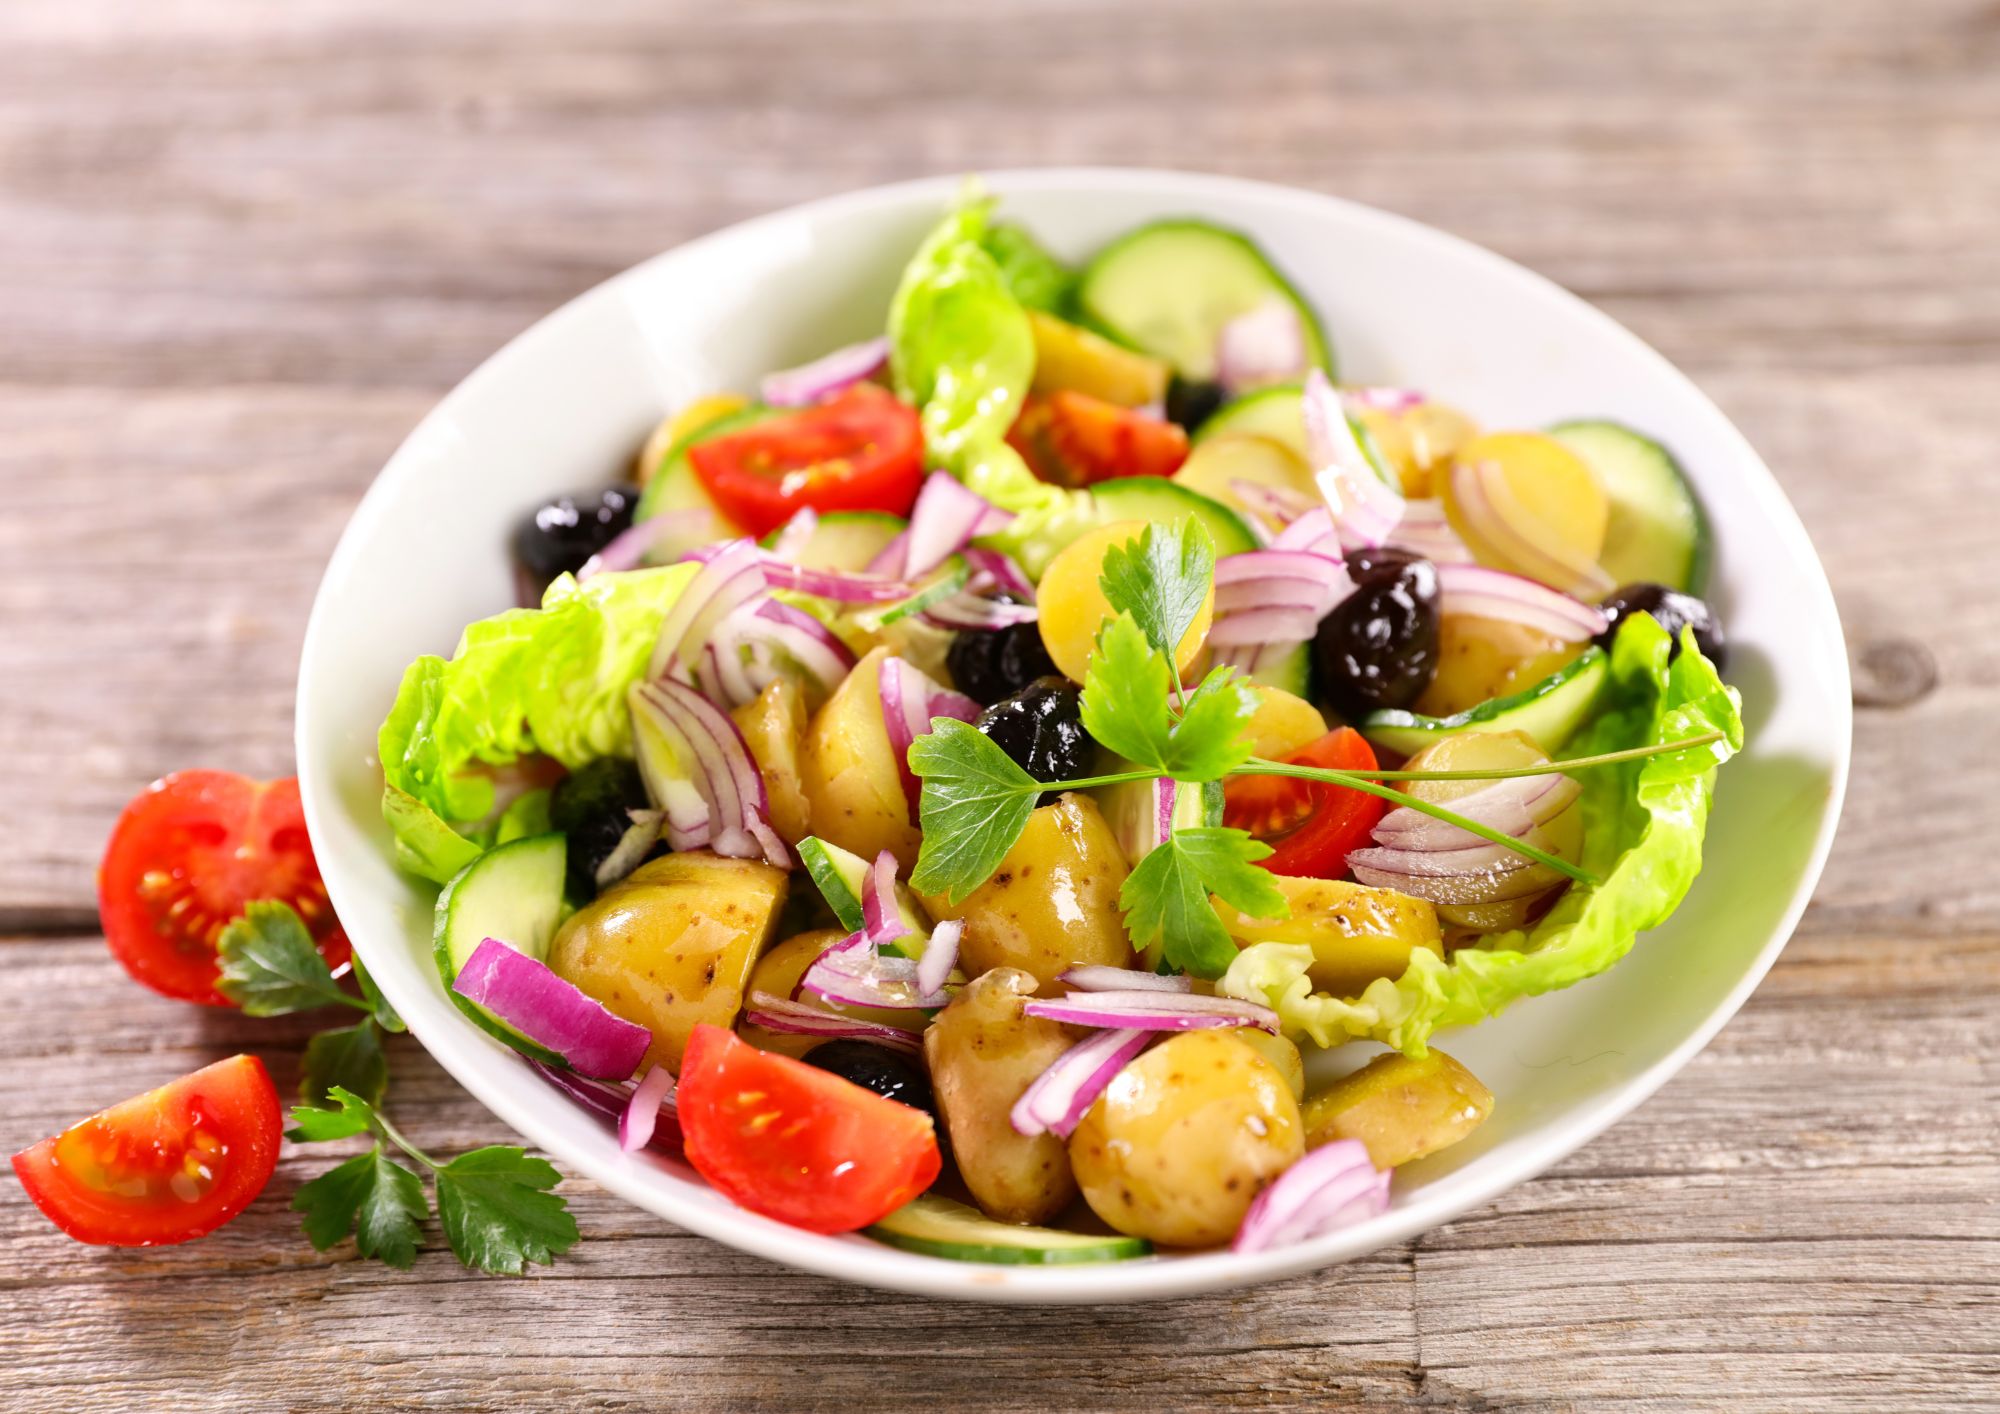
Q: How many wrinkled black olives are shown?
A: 8